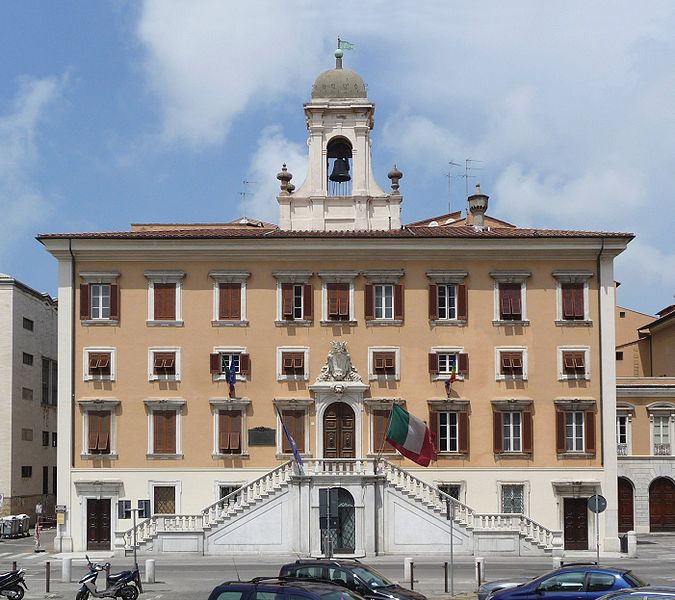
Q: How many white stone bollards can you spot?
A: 6